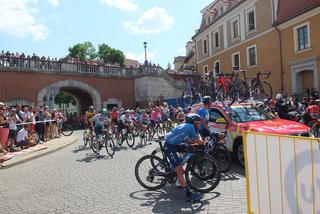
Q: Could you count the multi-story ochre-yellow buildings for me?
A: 2